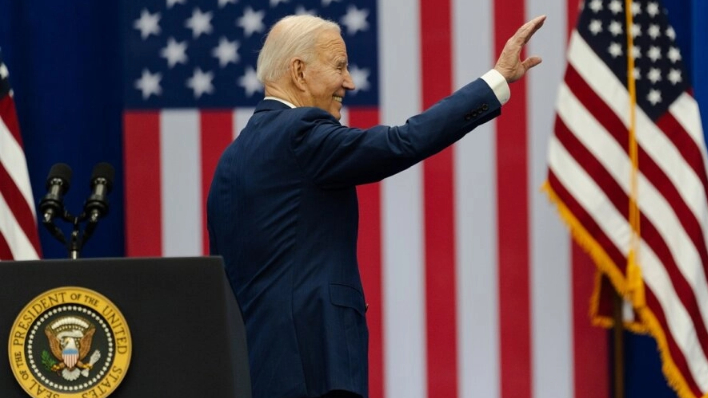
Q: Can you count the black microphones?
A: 2